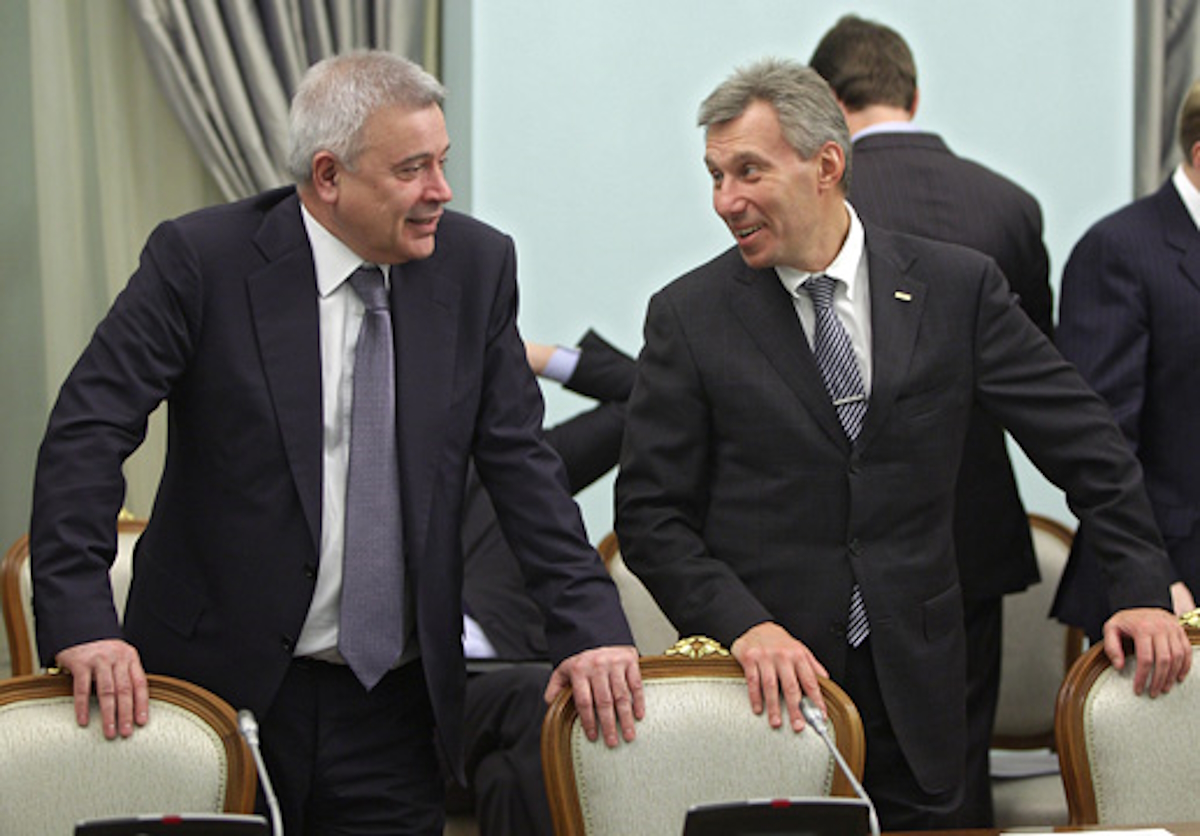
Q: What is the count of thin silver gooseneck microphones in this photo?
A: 2